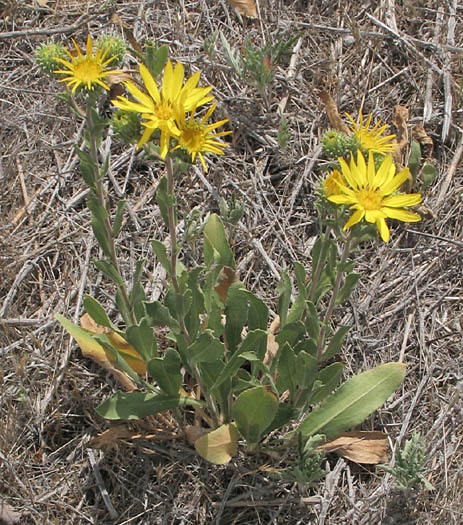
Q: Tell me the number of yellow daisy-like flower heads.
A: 5